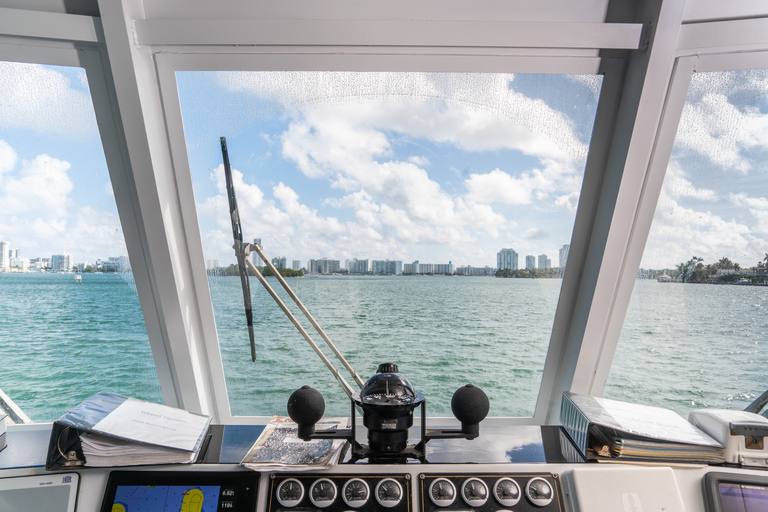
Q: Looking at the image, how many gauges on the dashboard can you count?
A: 8